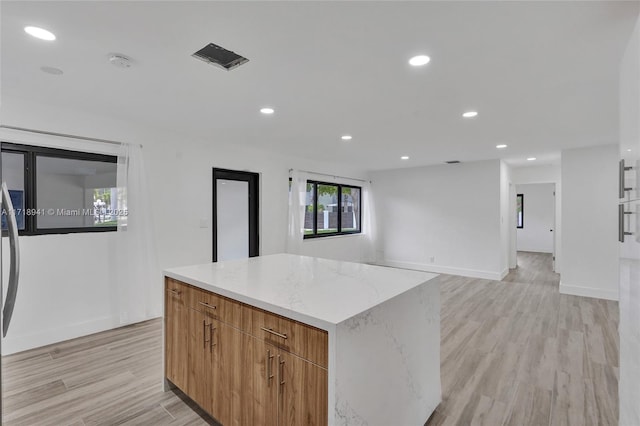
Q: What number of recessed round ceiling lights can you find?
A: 8